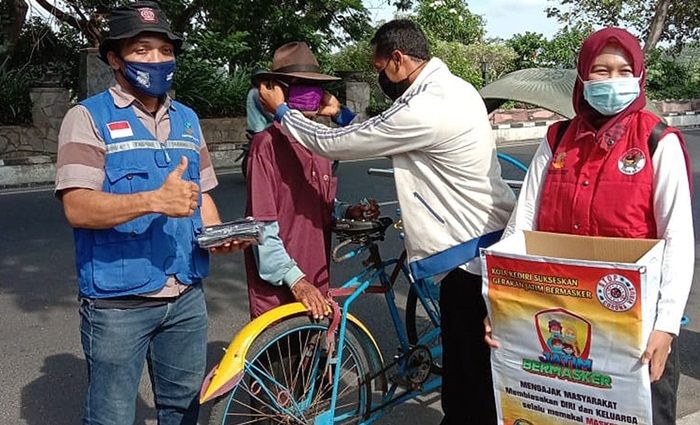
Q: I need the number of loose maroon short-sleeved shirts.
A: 1